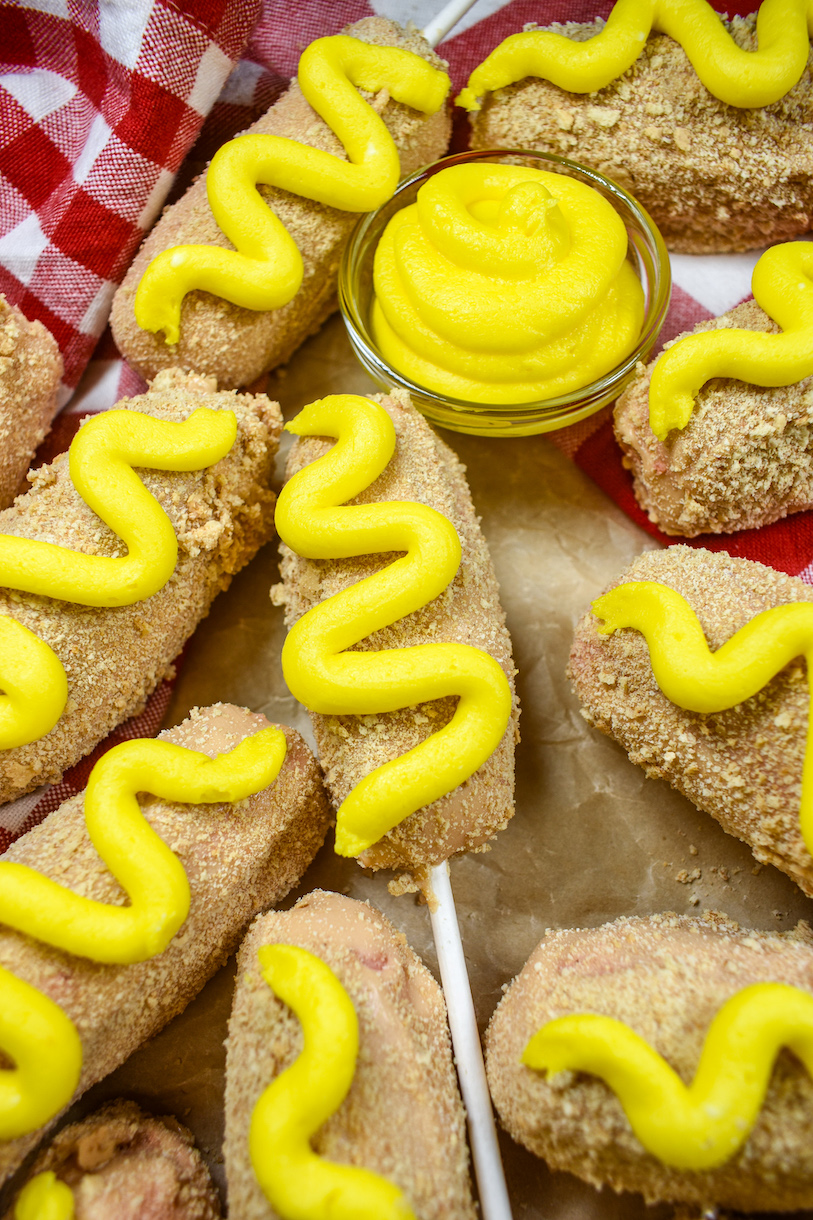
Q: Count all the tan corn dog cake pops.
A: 11